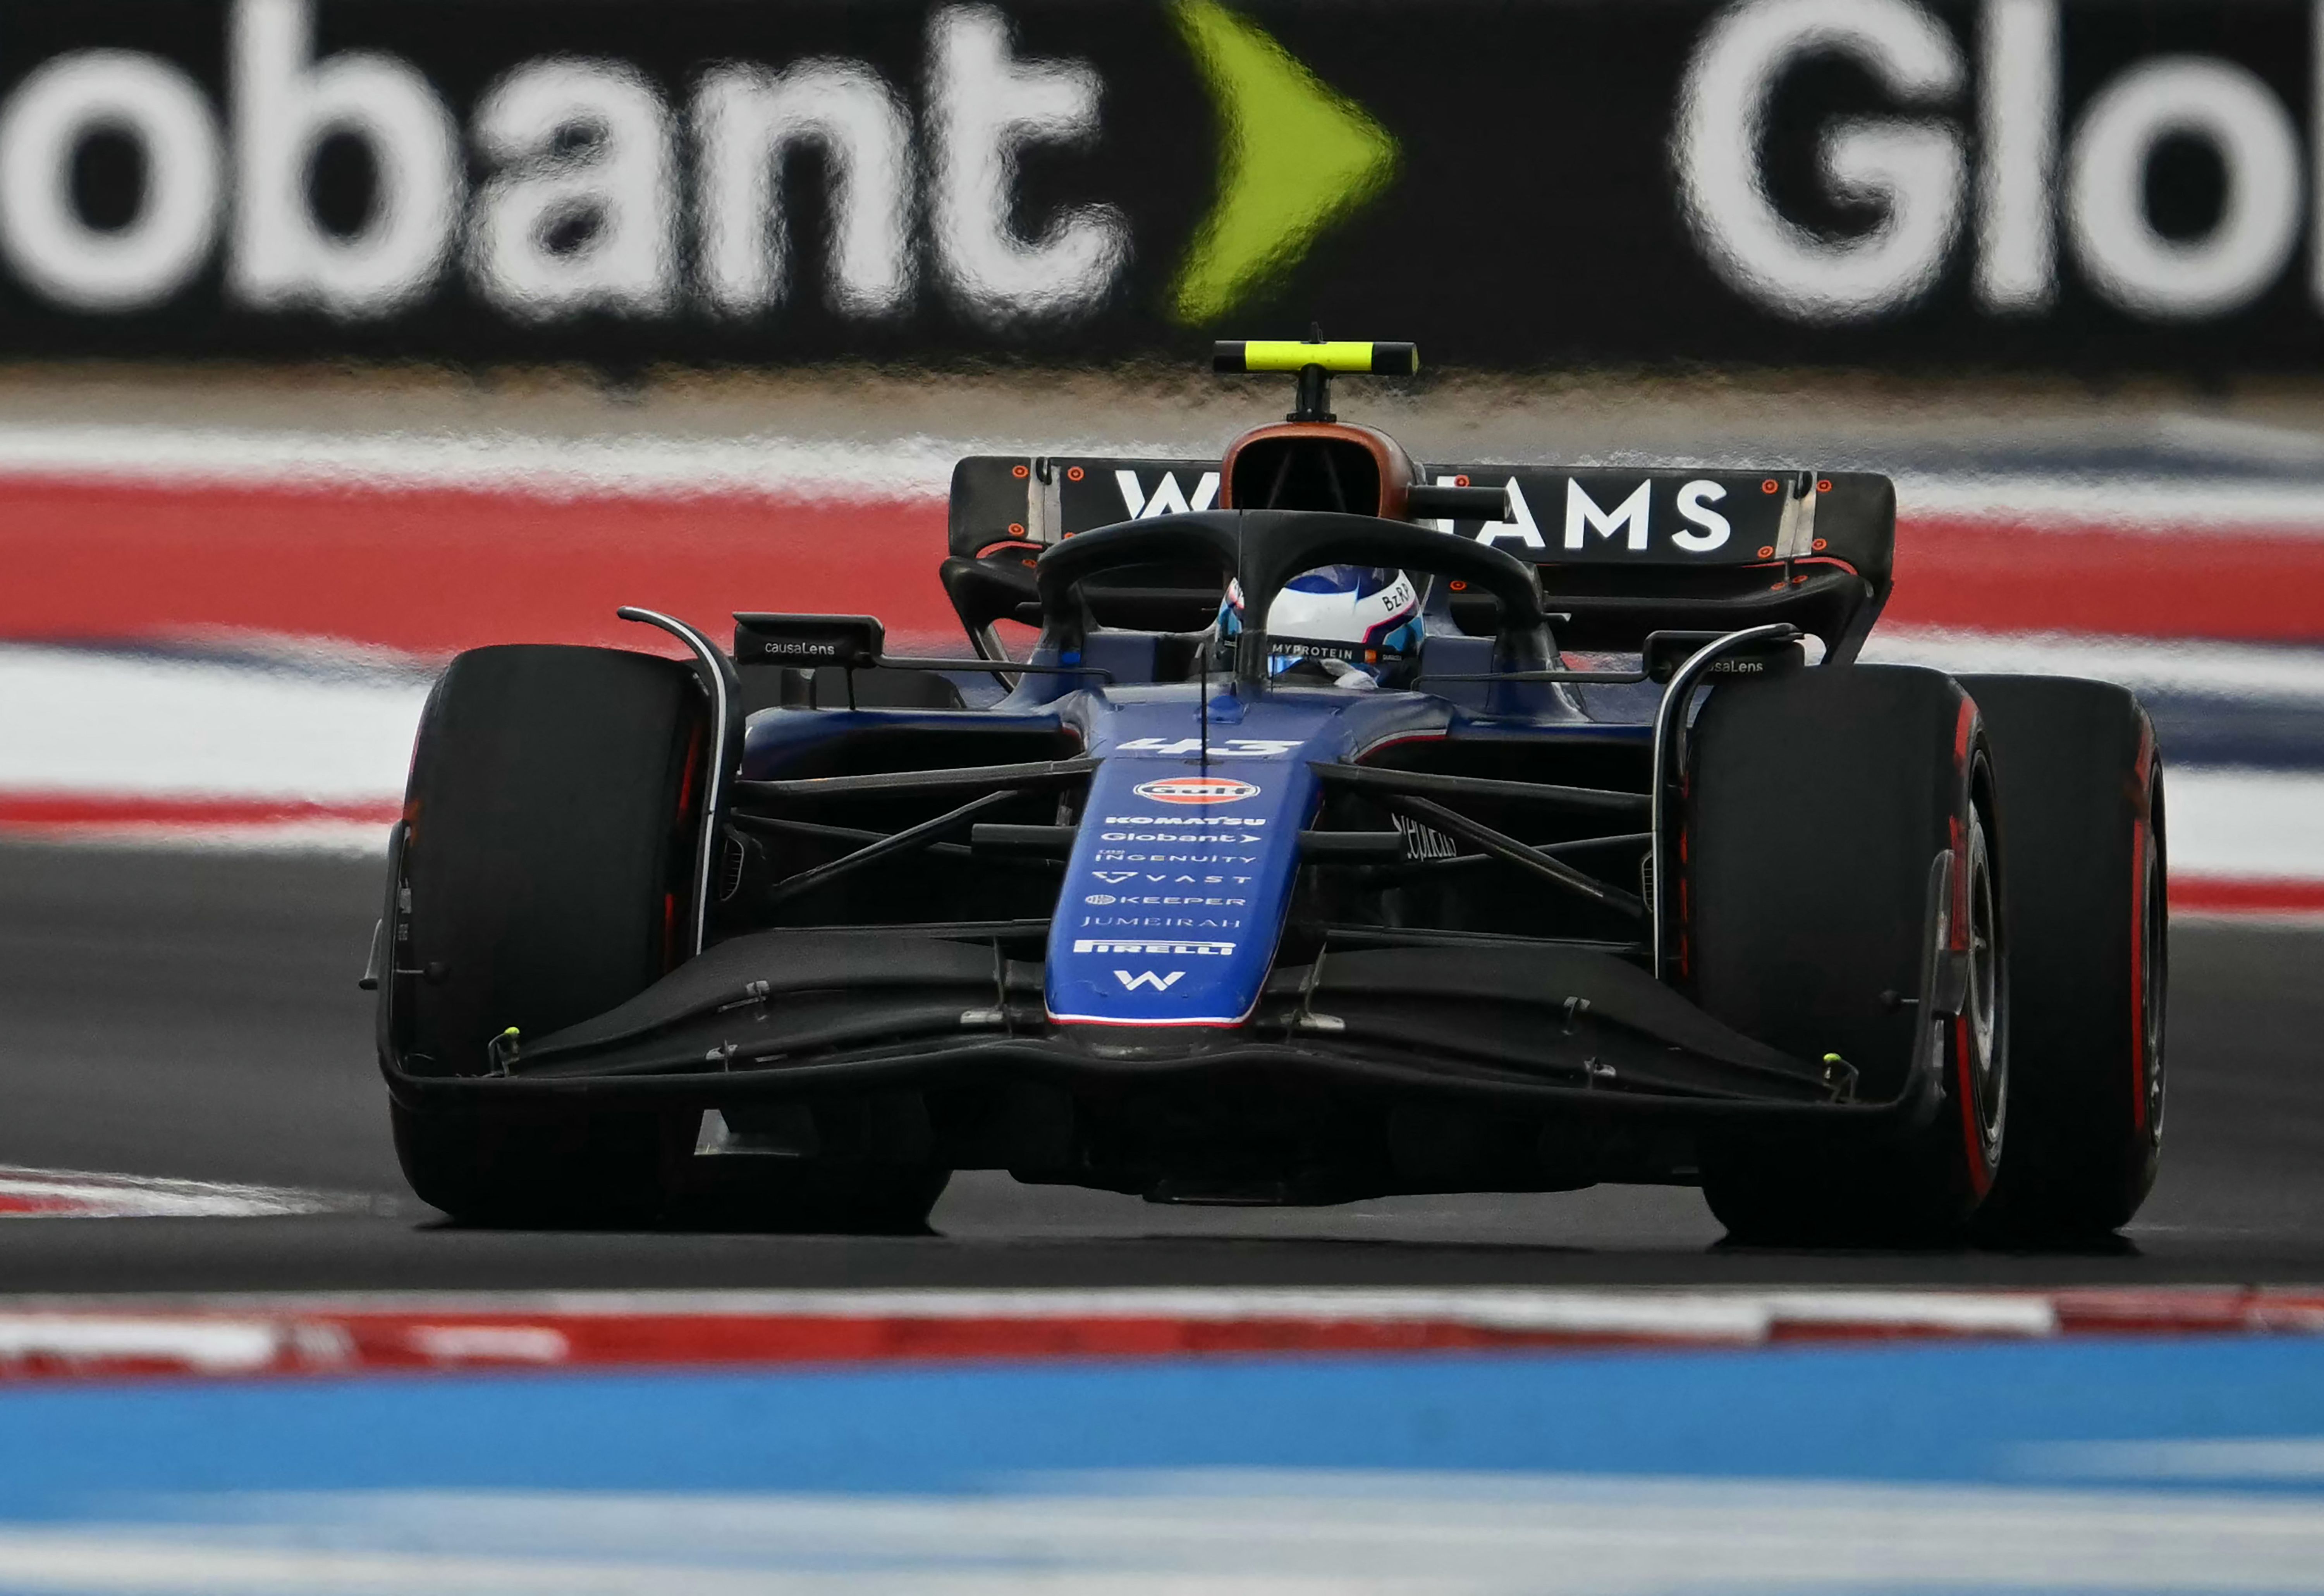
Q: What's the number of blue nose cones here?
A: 1